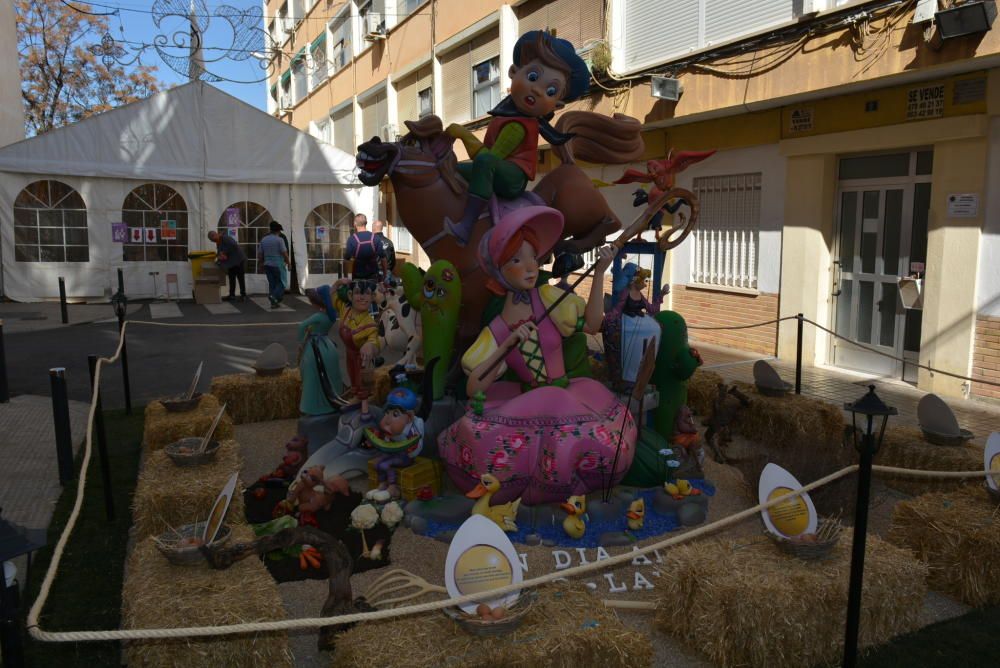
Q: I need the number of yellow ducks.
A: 4